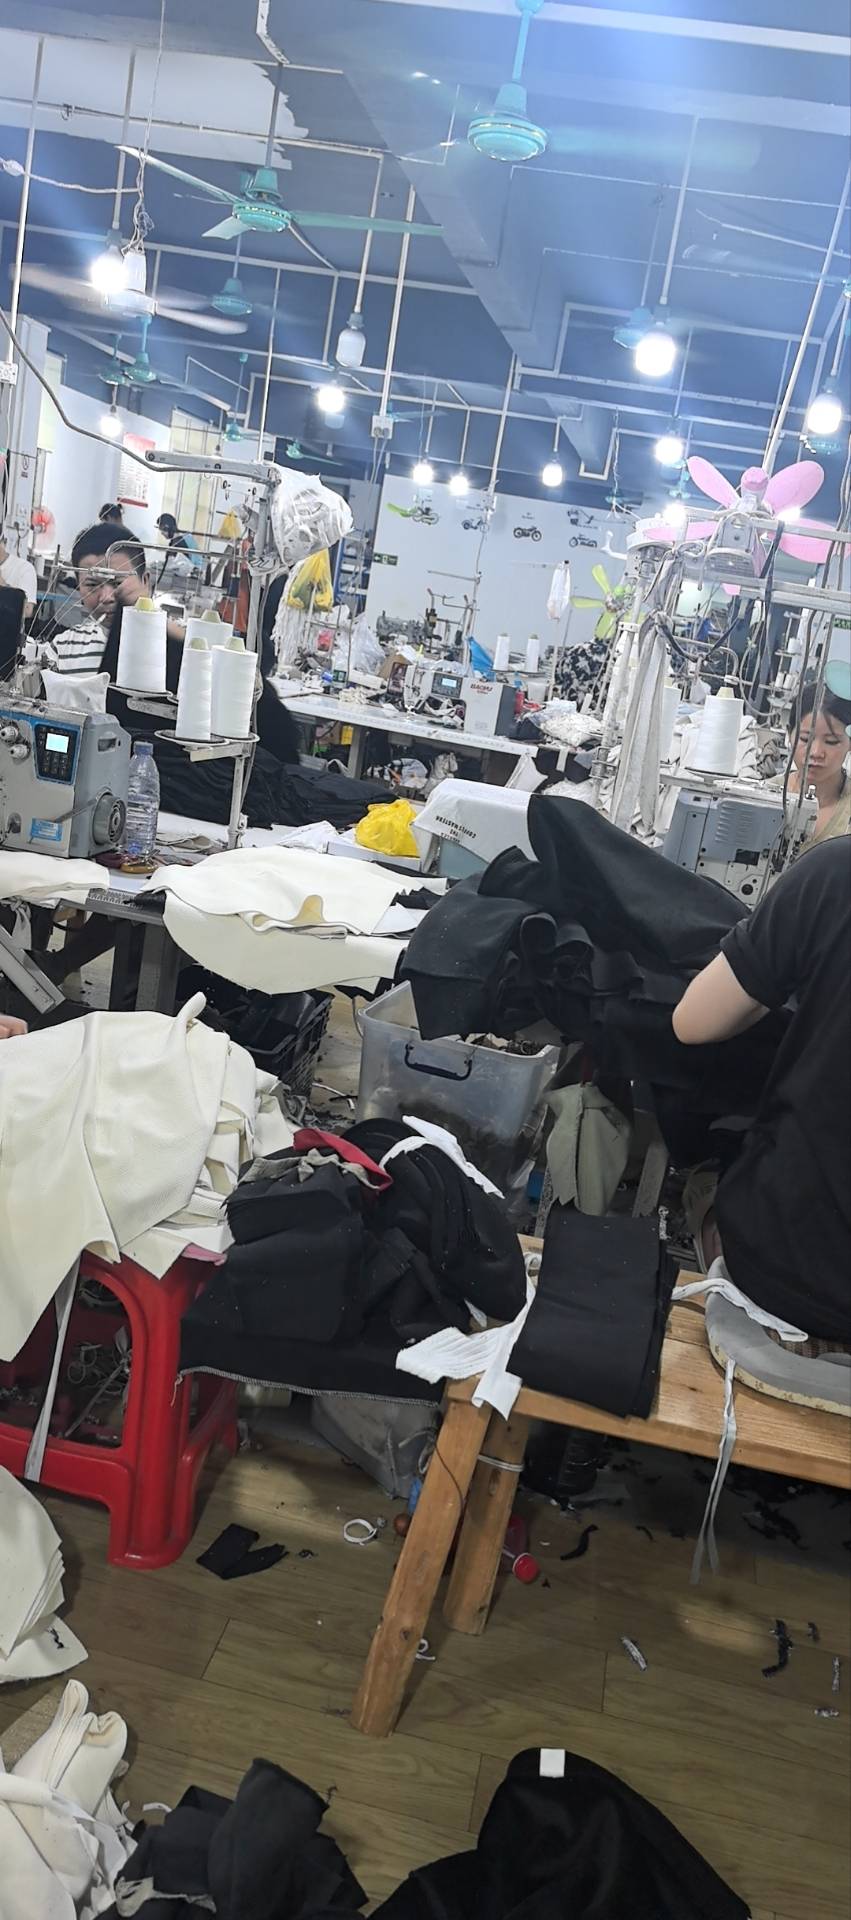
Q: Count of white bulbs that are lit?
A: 11